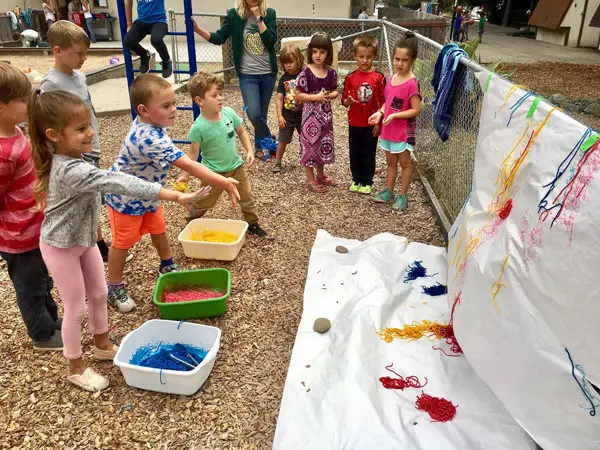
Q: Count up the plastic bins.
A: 3